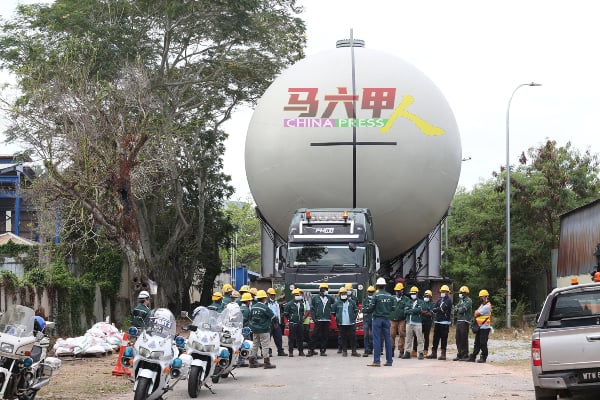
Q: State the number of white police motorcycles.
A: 4